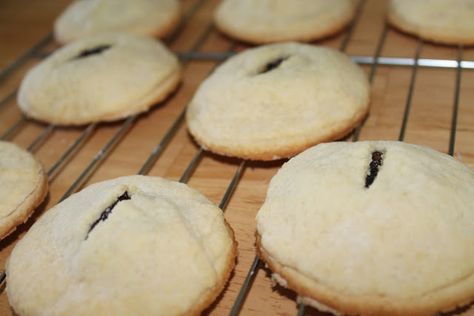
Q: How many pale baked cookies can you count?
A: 8